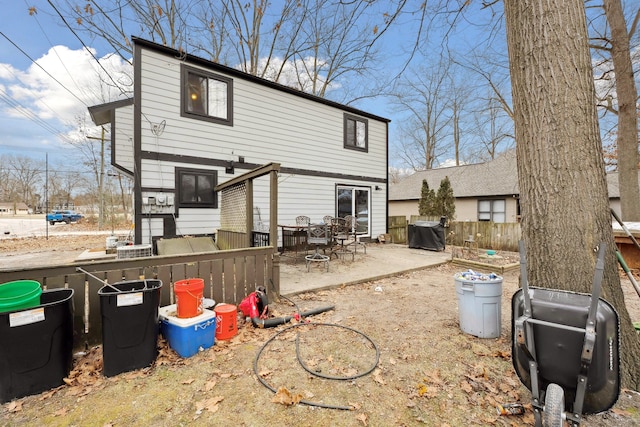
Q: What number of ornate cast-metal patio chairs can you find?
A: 5